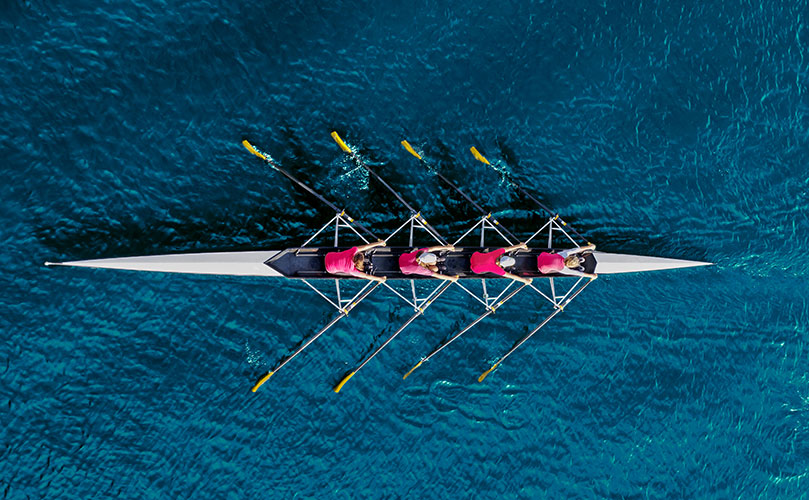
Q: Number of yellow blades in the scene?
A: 8